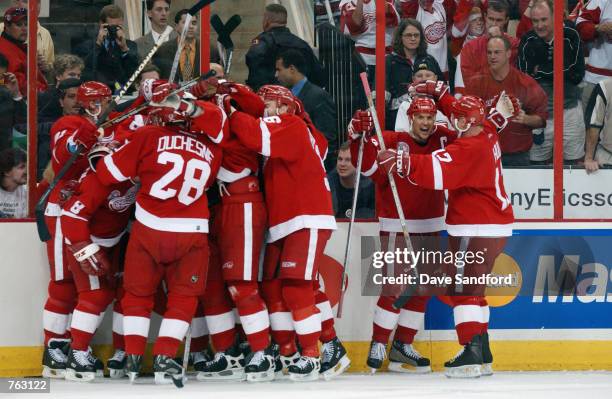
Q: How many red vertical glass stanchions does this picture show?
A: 4